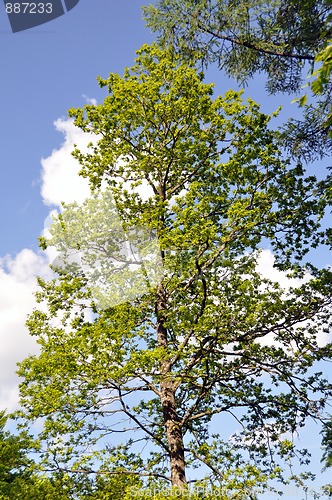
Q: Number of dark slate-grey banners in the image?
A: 1